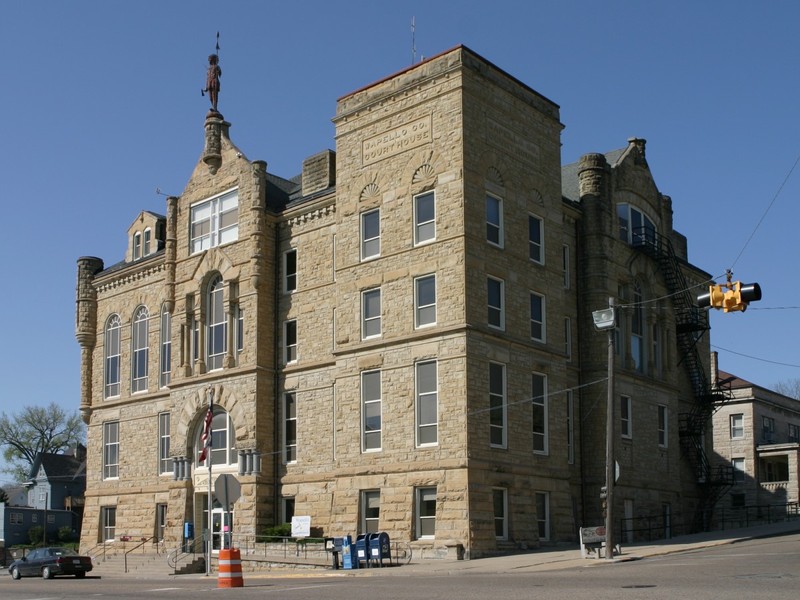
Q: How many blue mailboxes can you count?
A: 2